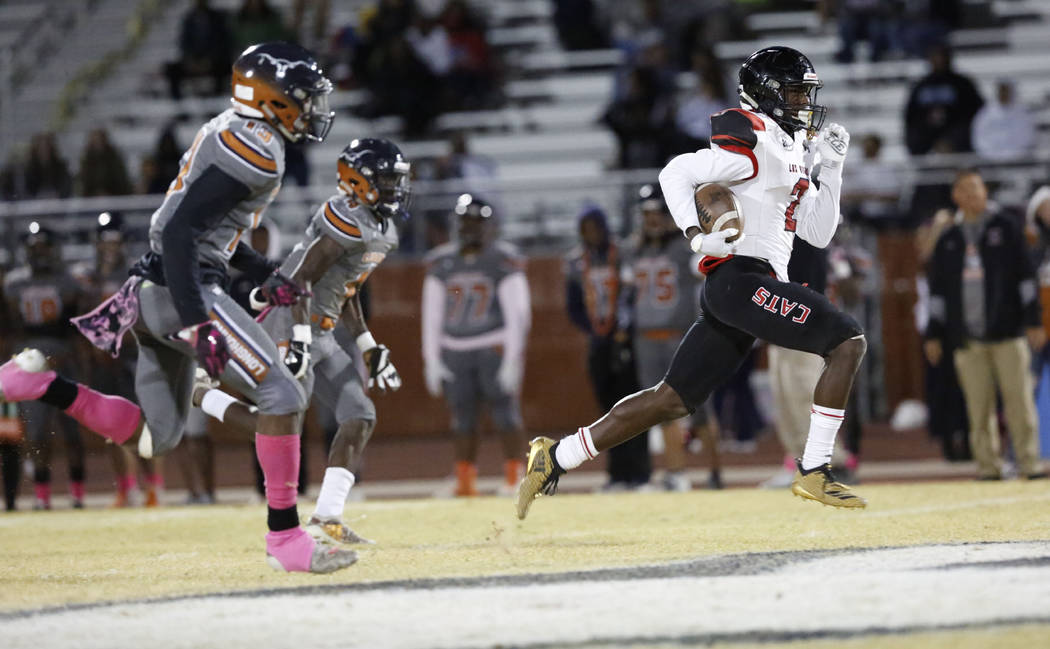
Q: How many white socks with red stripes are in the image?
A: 2